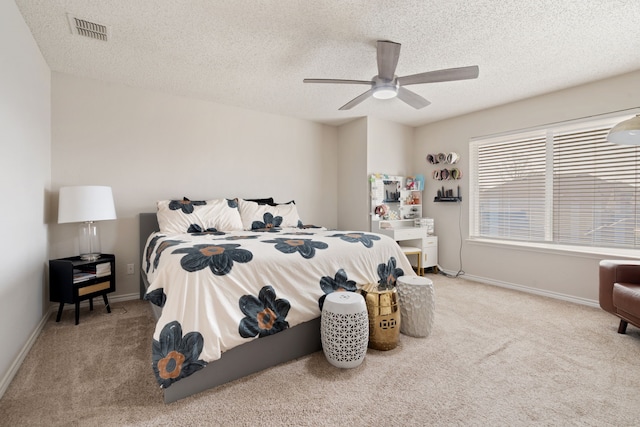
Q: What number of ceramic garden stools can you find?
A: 3